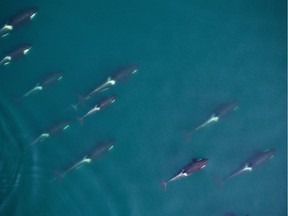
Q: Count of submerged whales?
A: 10